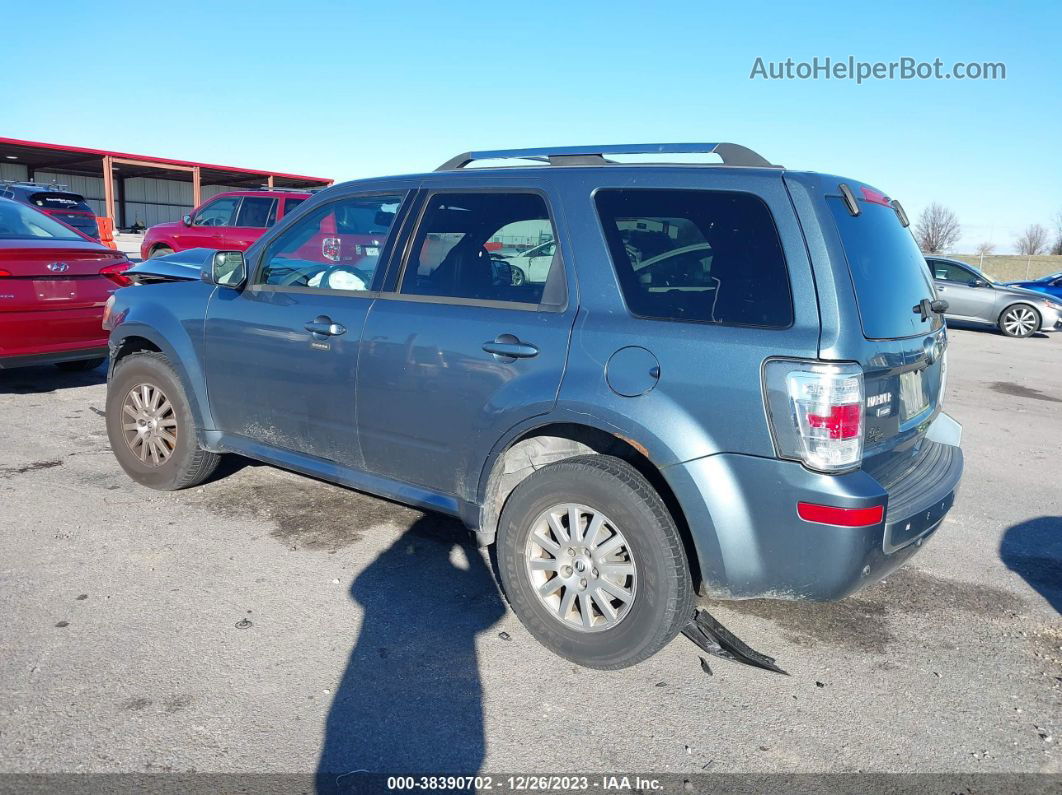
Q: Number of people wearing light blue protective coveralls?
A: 0